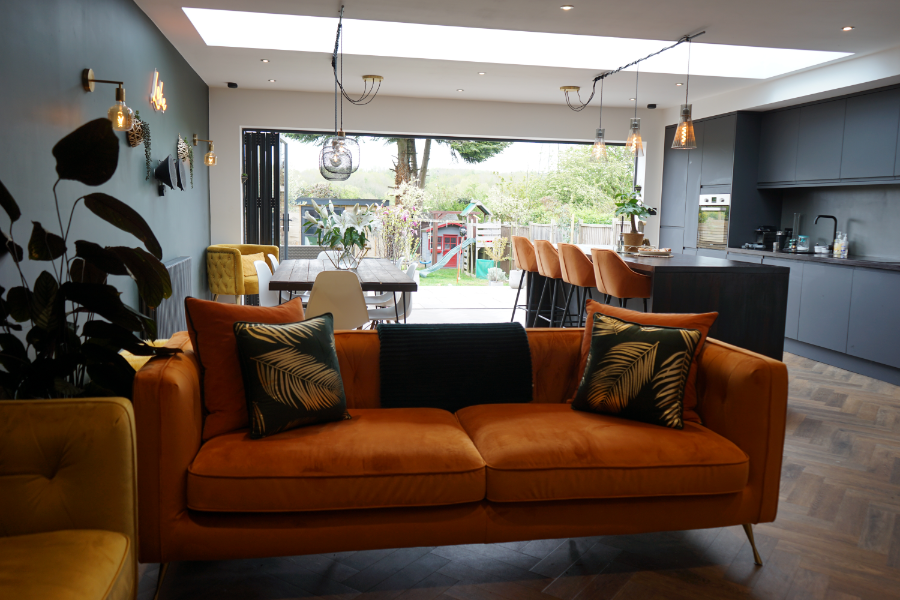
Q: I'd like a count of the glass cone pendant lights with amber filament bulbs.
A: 3